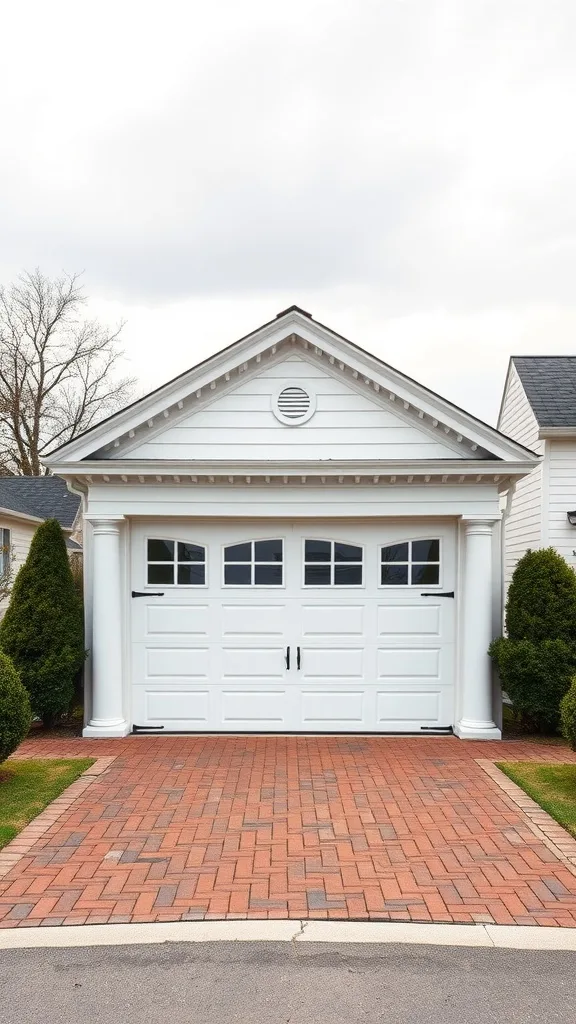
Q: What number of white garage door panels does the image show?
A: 12